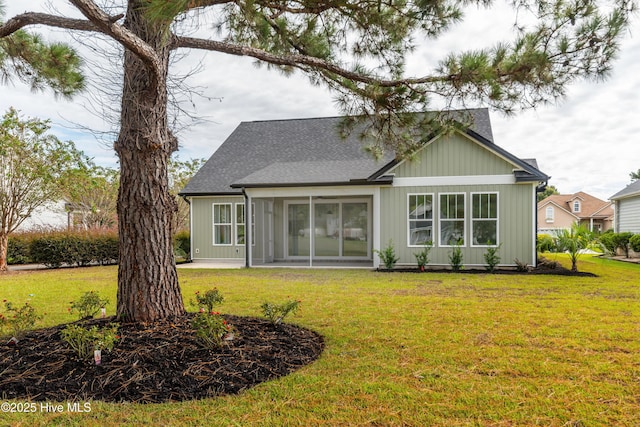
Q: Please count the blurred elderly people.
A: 0